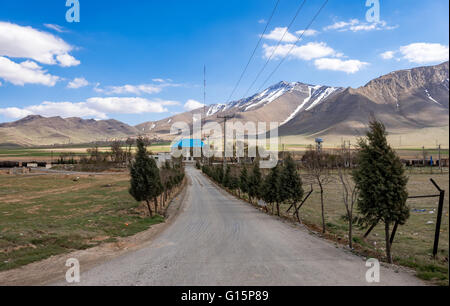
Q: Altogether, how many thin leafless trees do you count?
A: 2